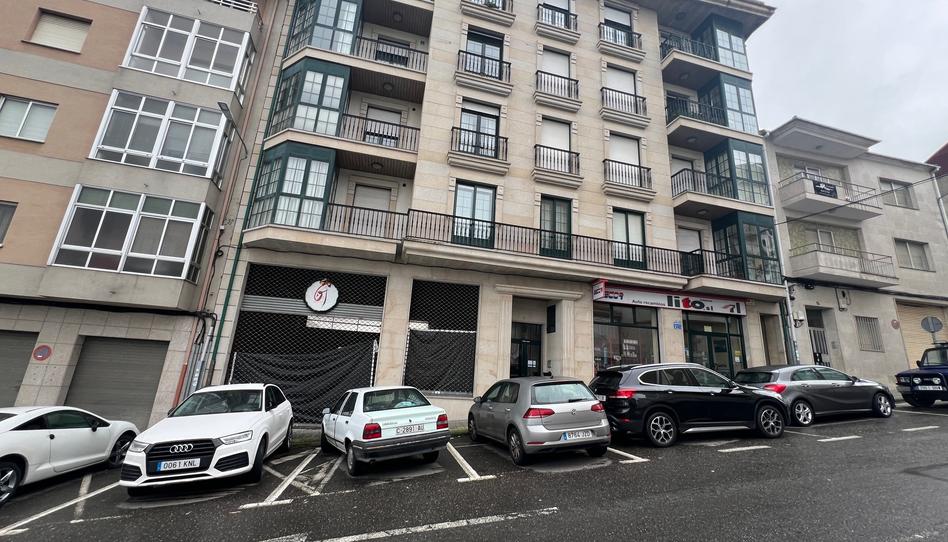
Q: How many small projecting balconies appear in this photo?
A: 9